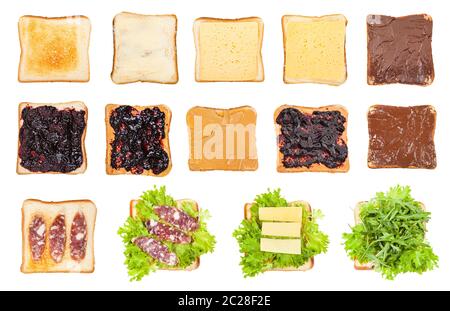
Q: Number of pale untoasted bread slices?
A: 1